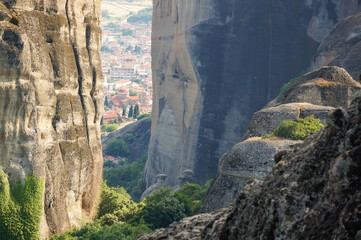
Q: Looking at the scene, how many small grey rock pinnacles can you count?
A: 2